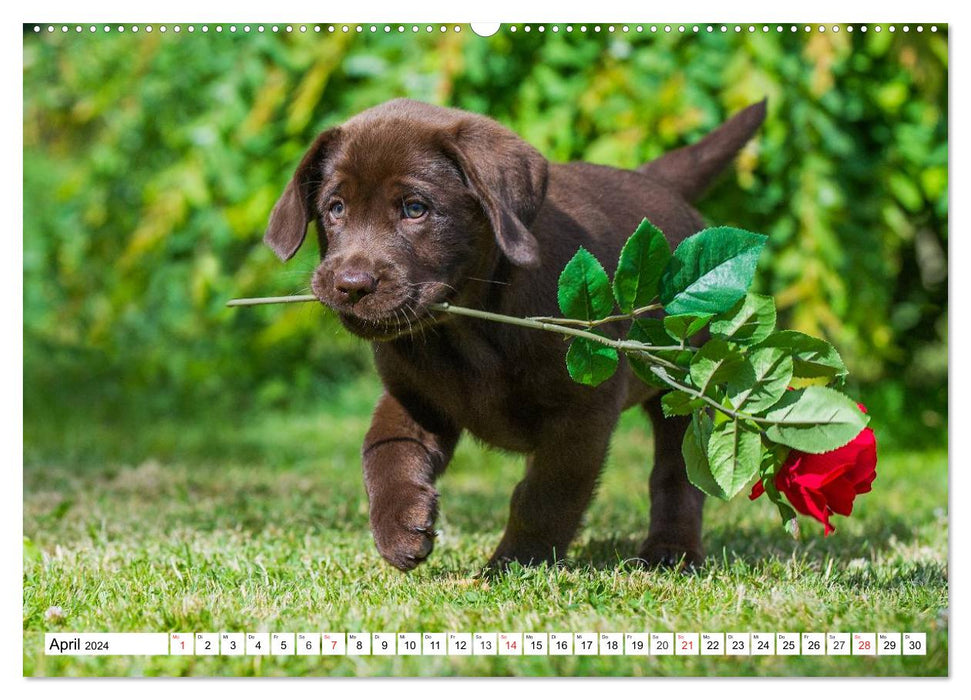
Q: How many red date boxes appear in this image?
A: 5